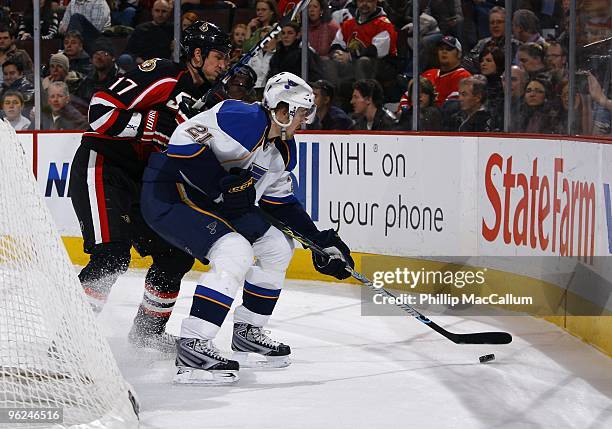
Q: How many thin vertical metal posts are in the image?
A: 6